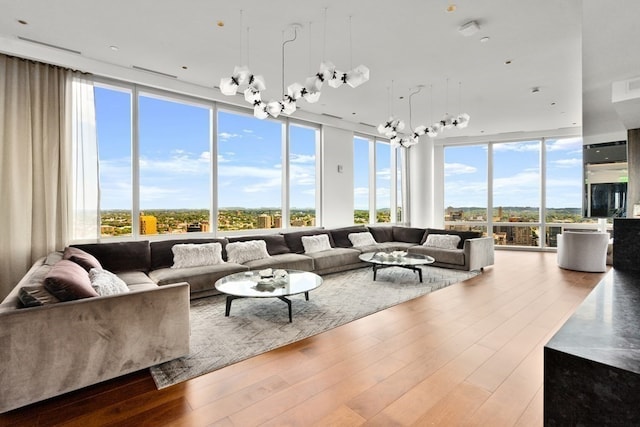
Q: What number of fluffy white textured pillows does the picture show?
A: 6